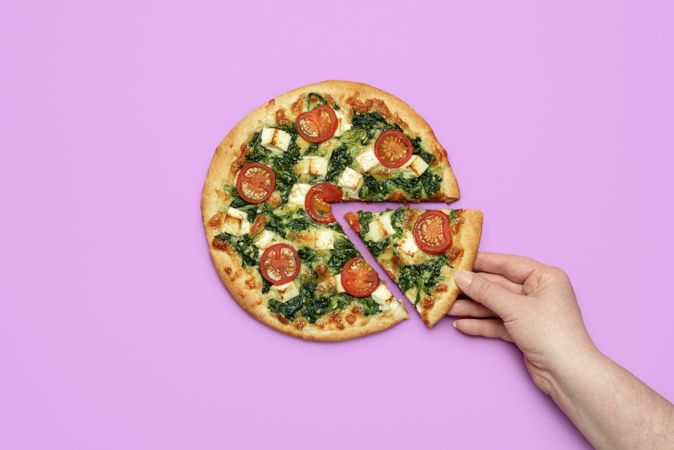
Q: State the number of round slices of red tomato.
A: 7